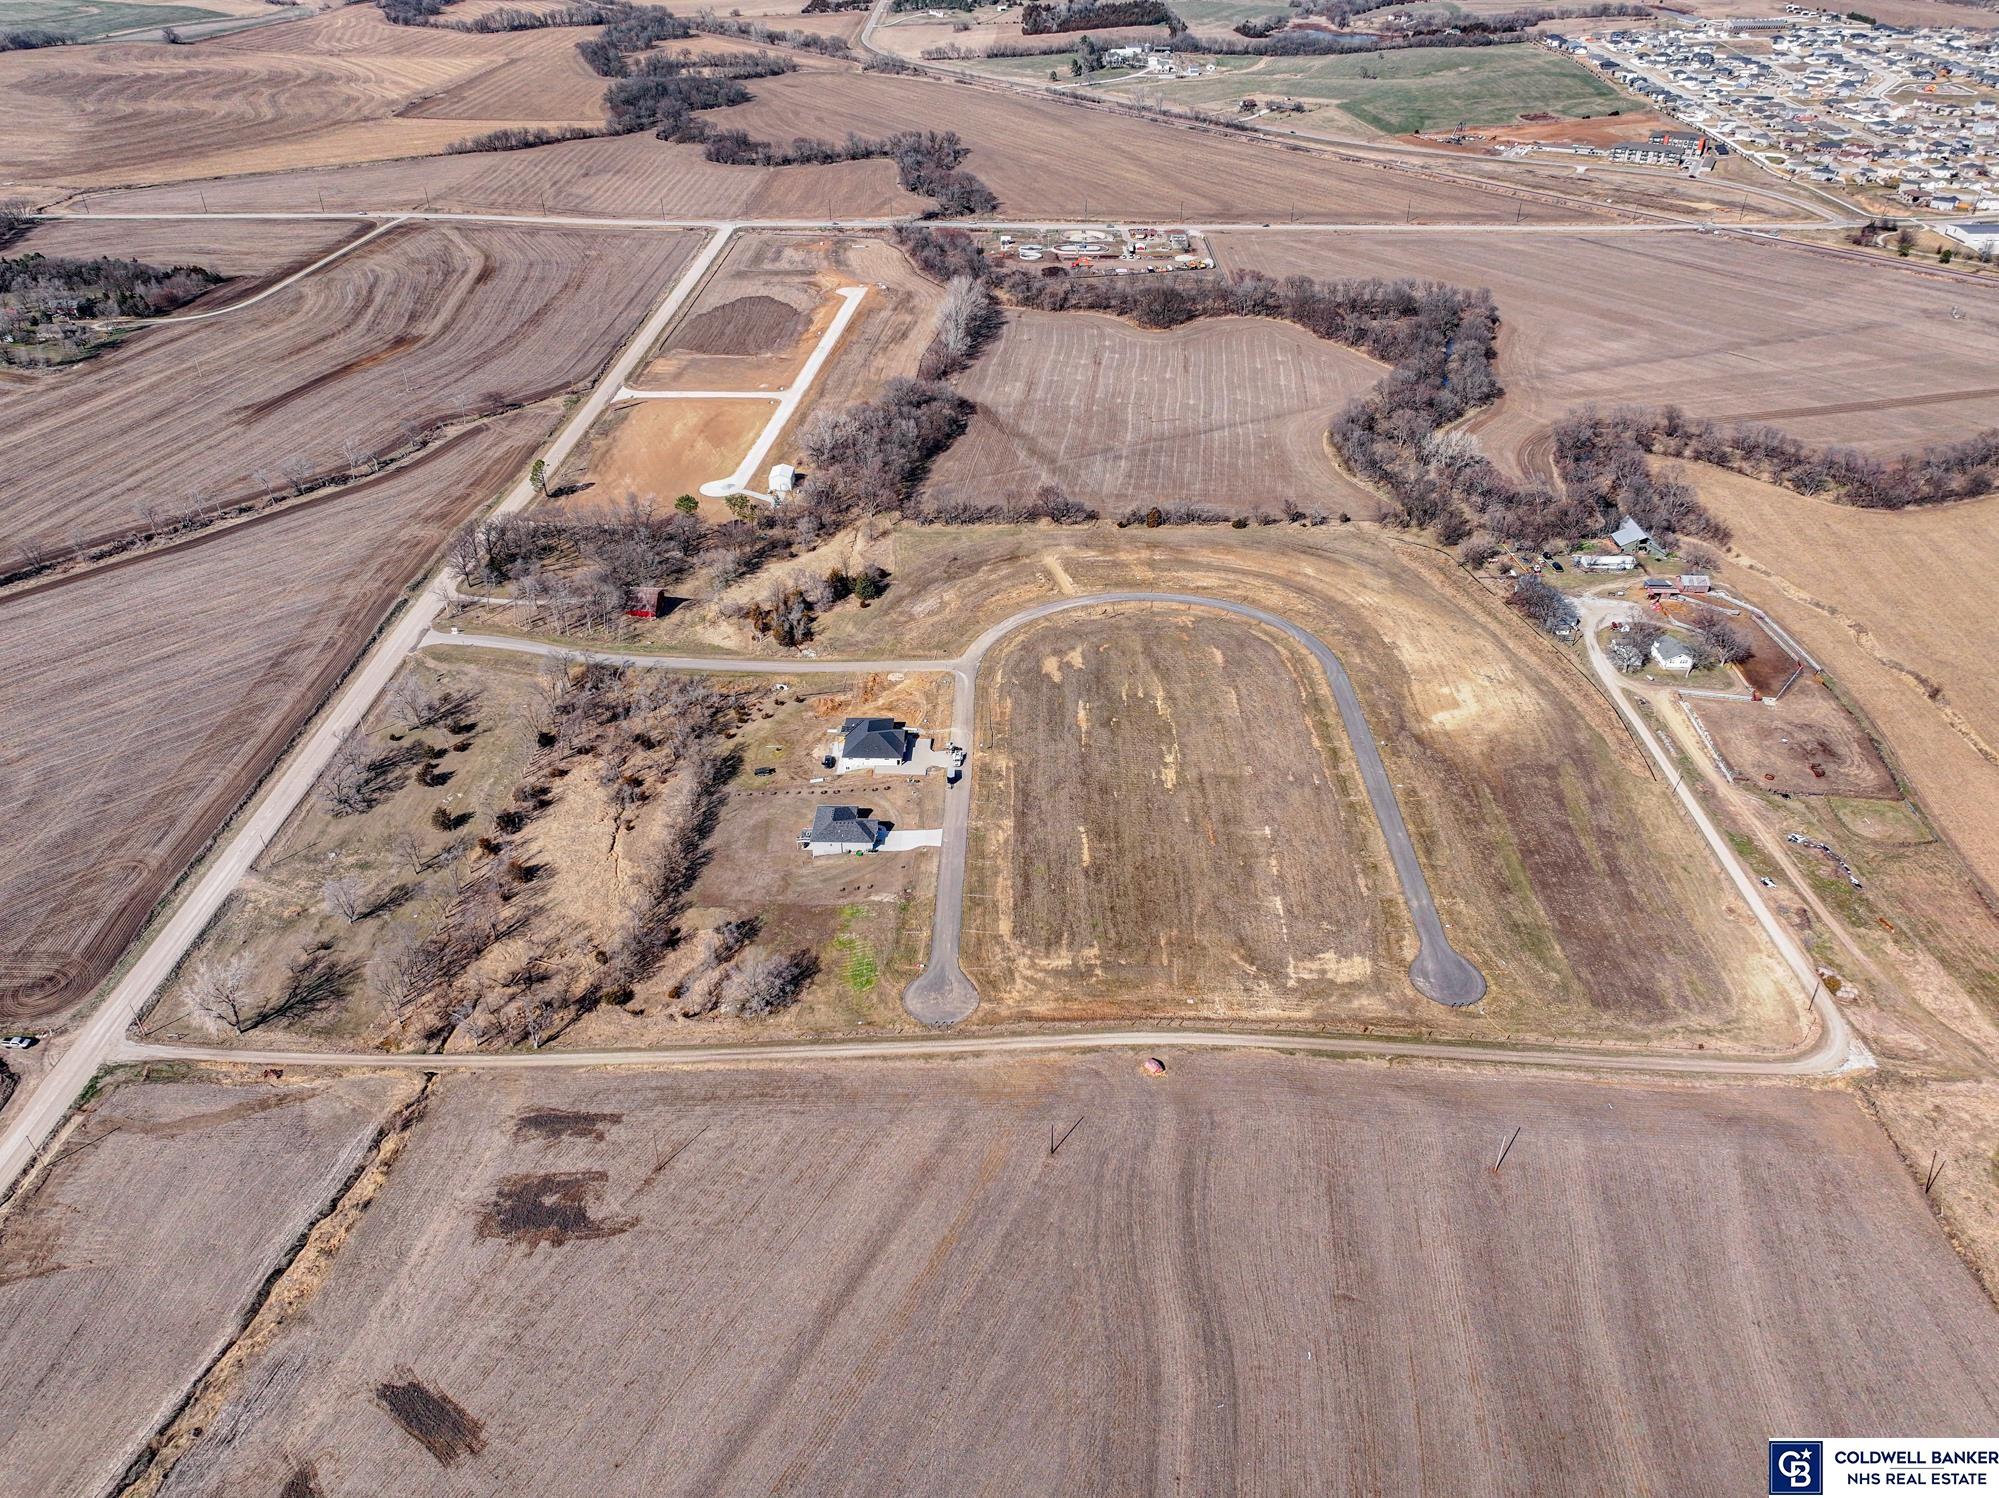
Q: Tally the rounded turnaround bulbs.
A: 3